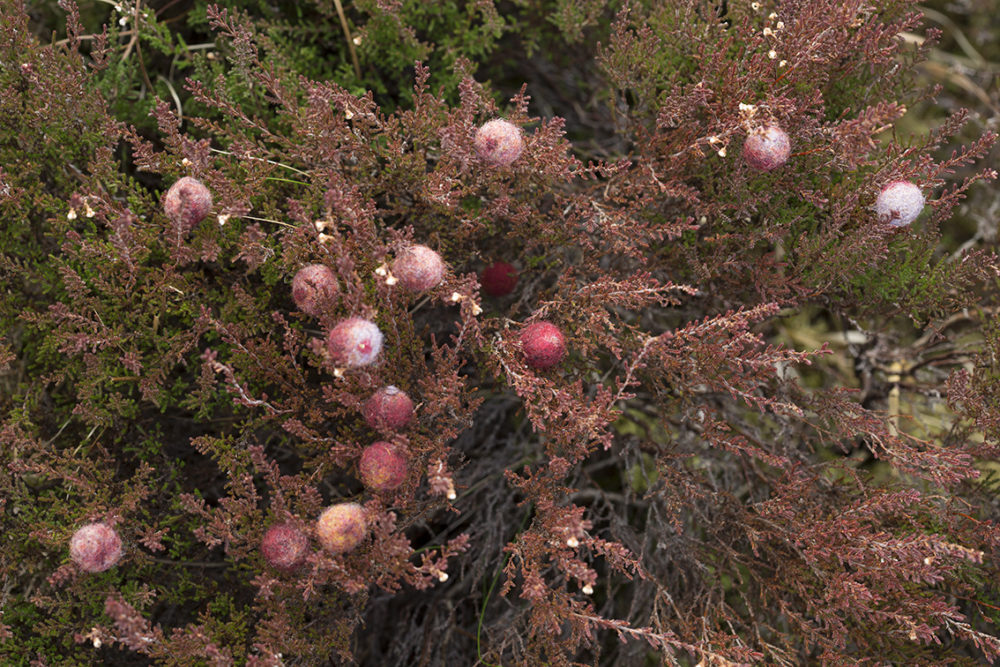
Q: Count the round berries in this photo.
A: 14